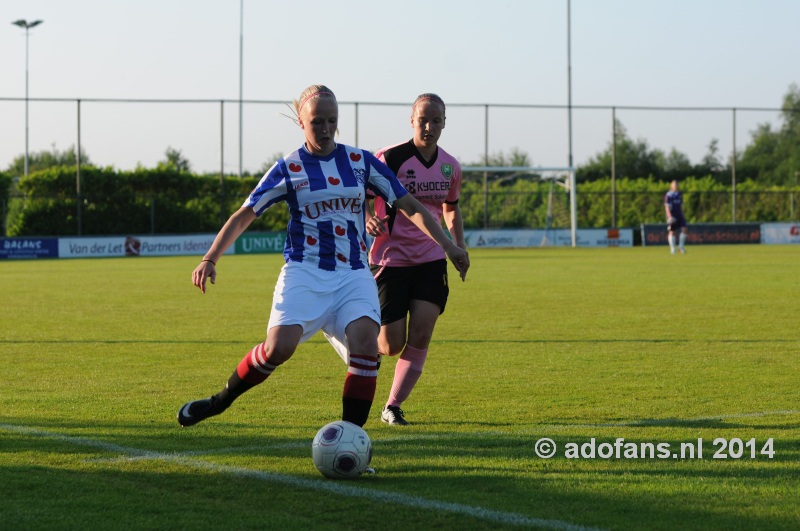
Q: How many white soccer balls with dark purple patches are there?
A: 1